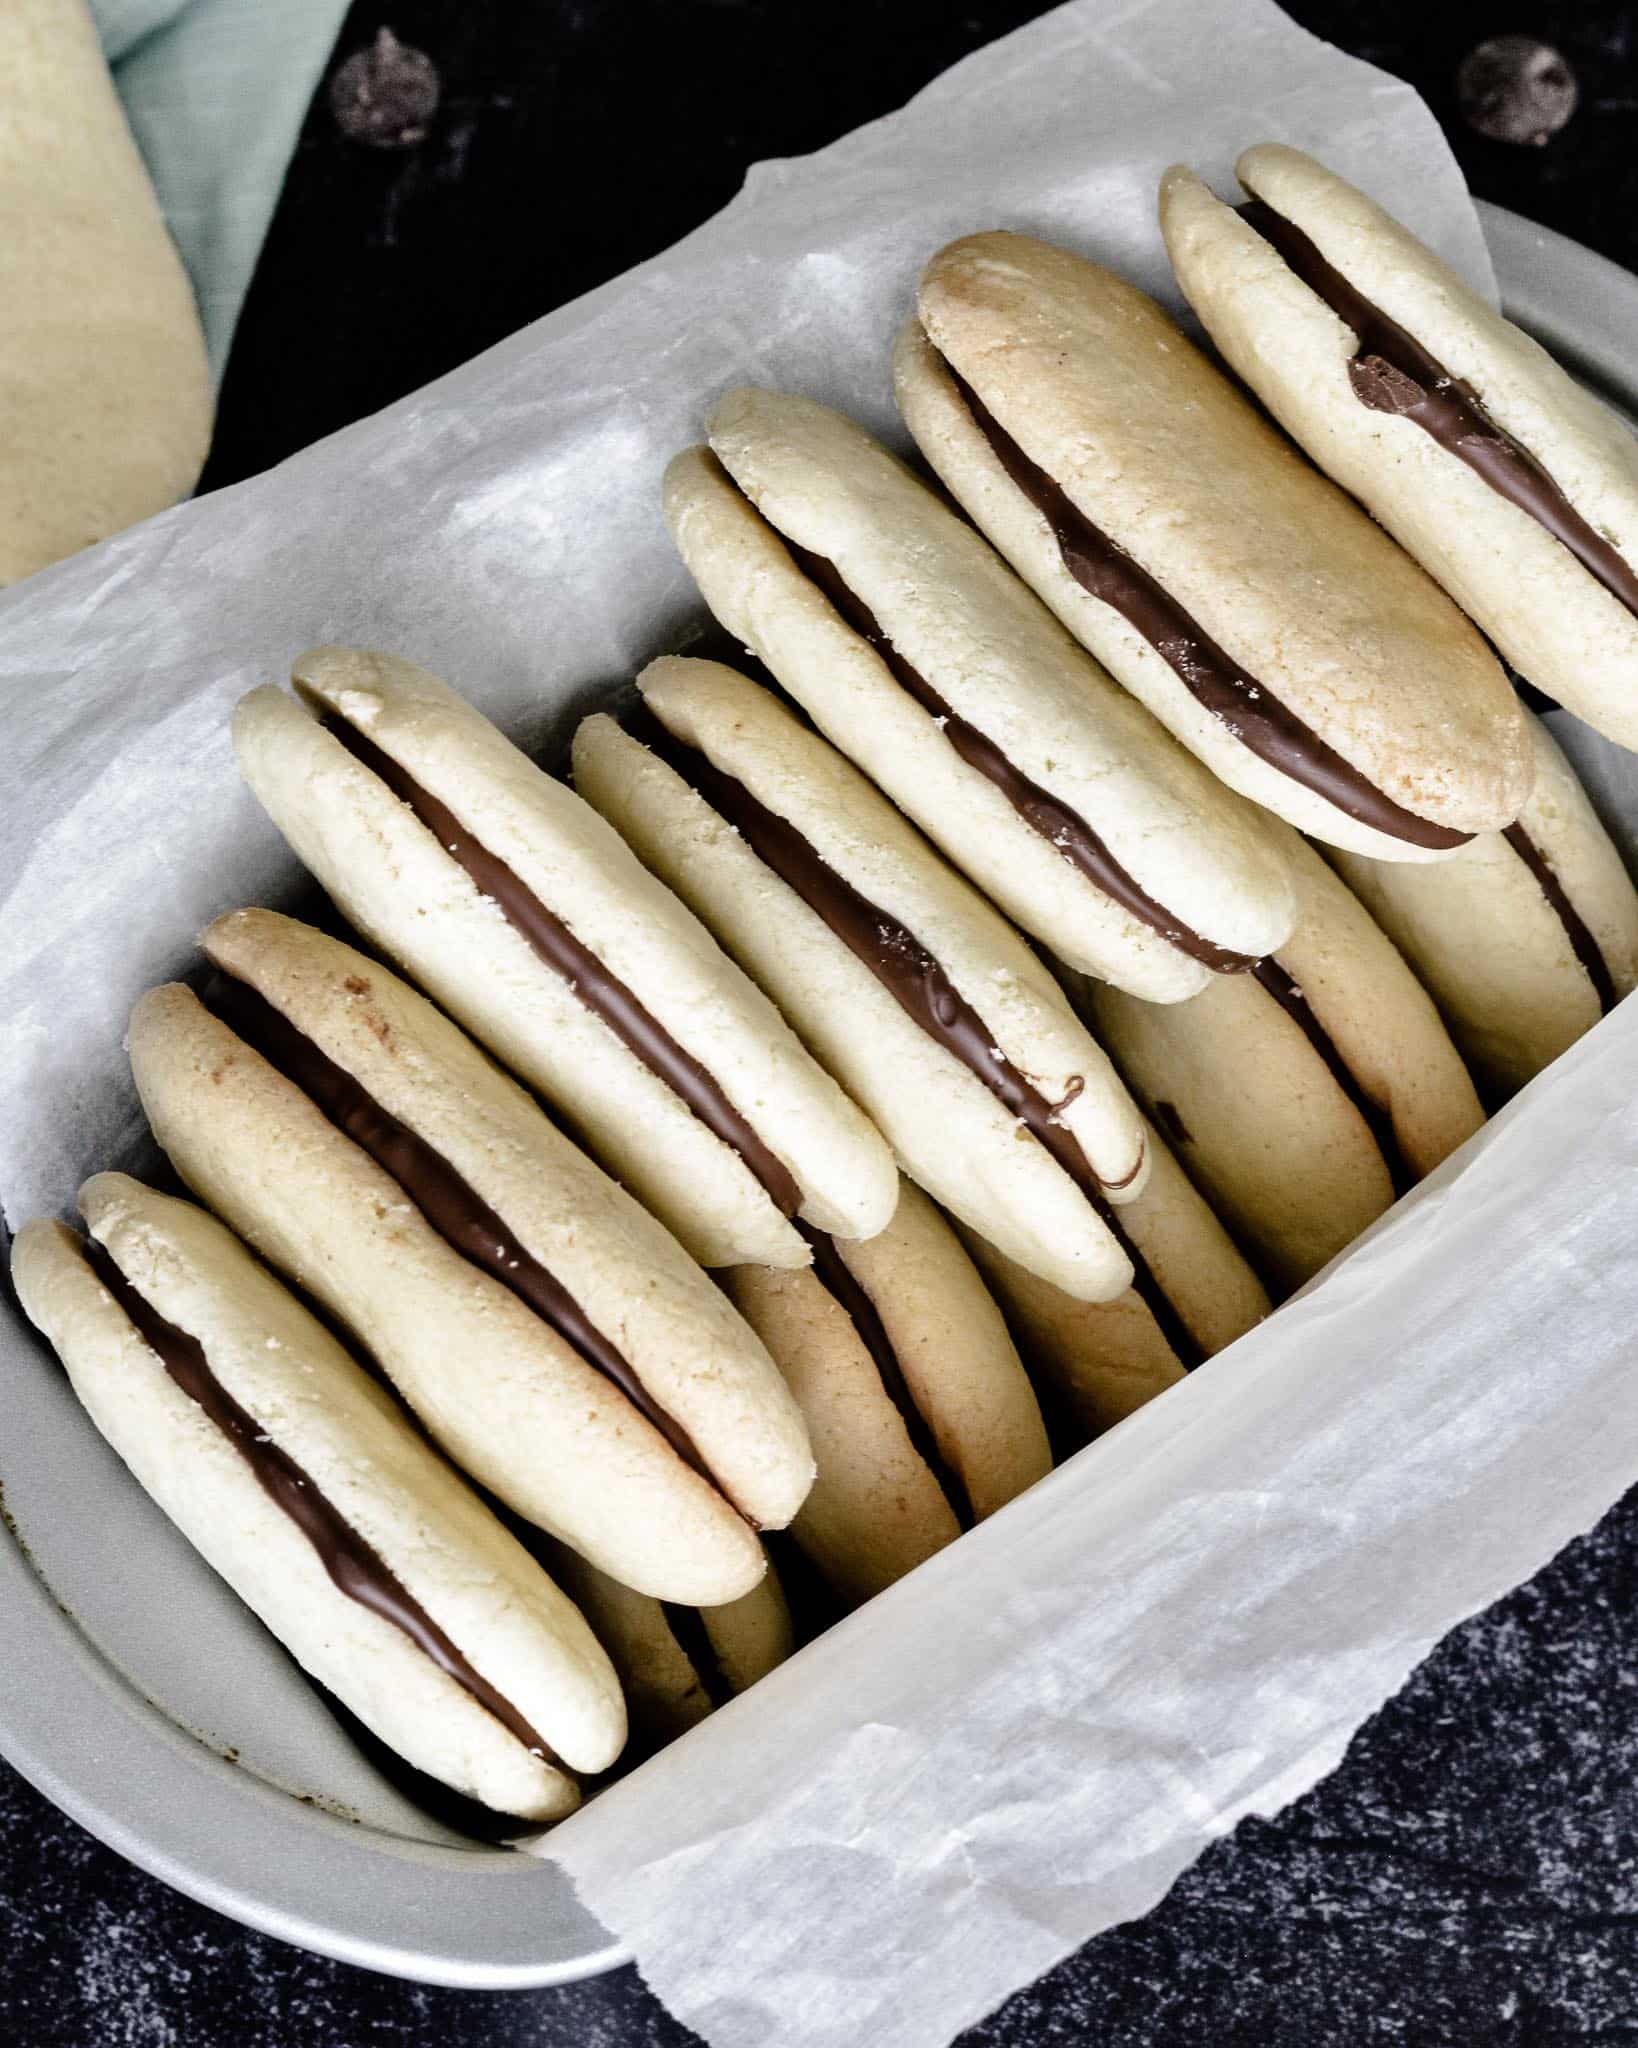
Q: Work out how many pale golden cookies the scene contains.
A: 12